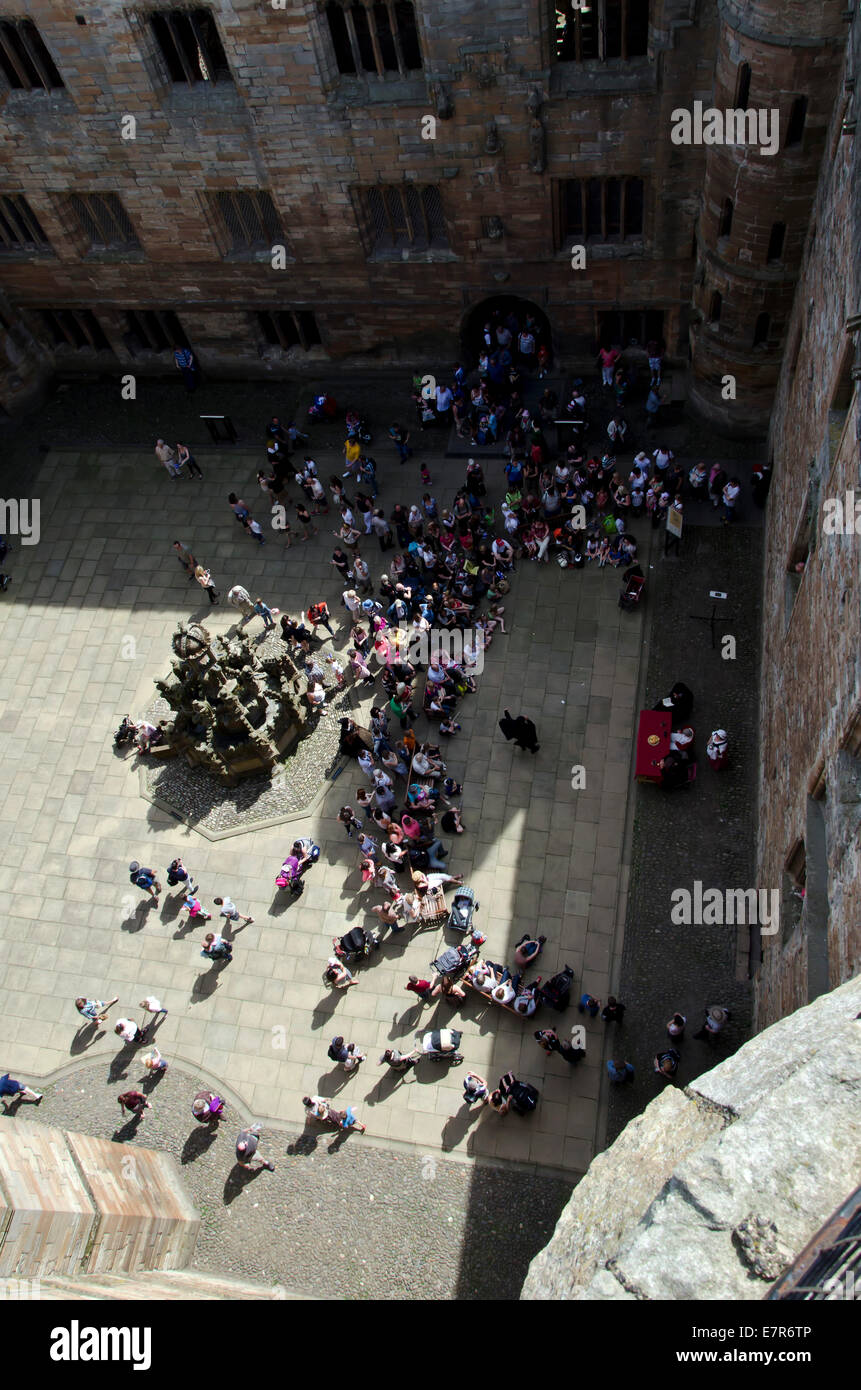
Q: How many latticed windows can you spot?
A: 3